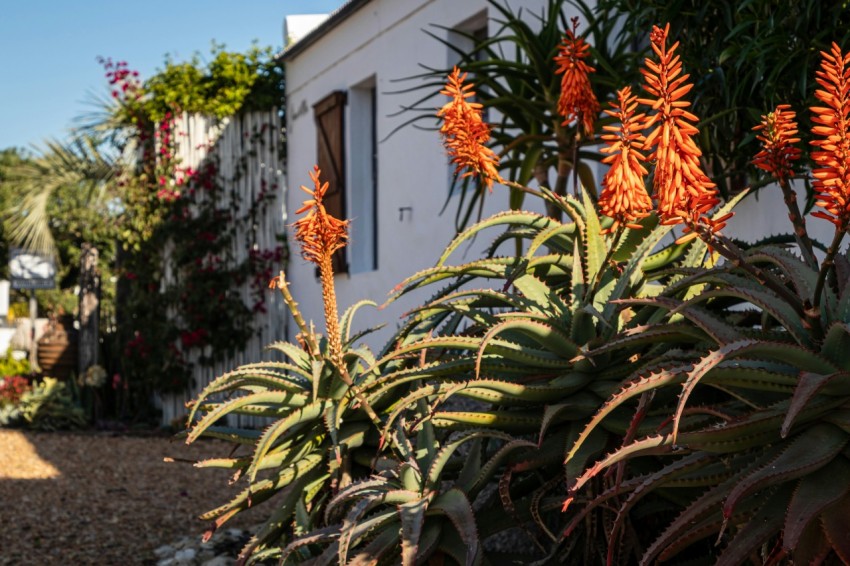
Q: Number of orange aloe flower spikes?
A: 7